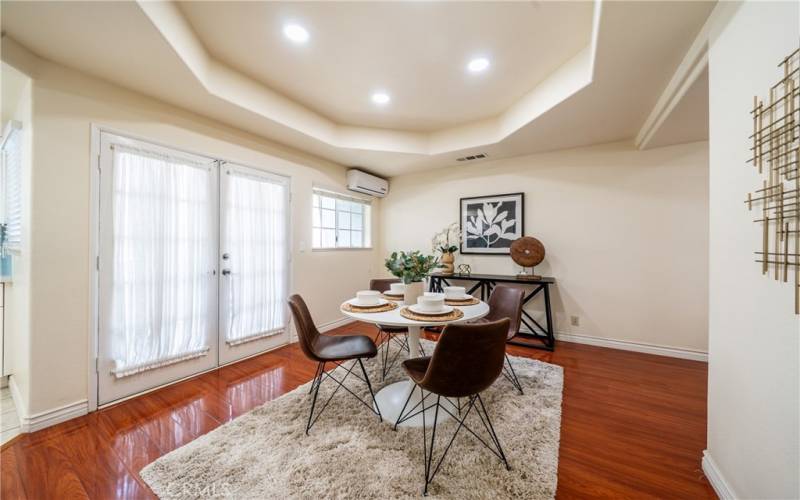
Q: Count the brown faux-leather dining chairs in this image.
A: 4